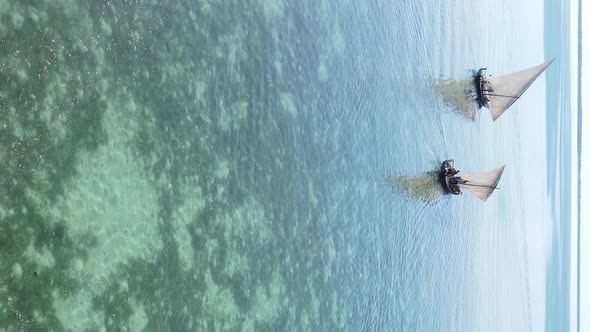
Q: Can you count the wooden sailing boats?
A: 2